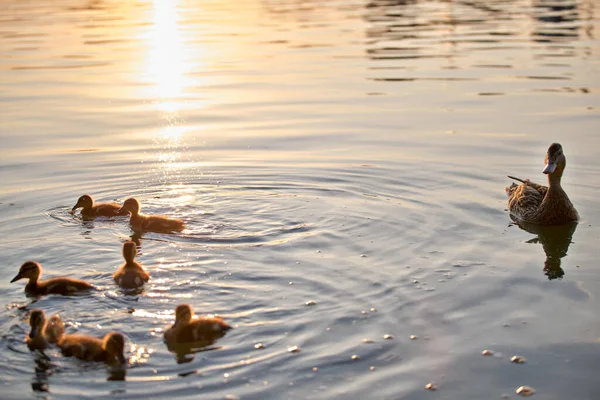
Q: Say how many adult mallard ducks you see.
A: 1